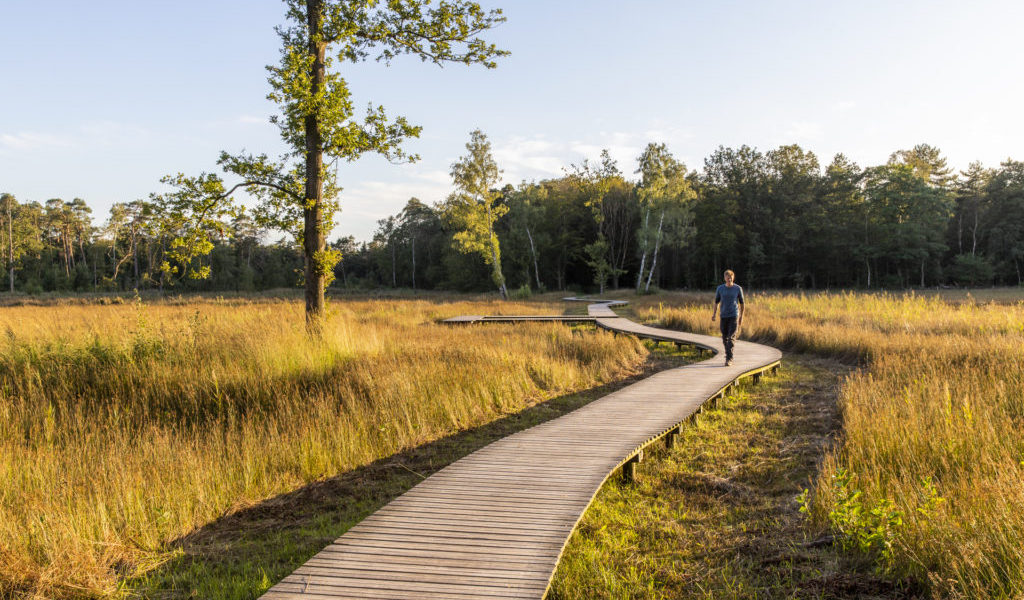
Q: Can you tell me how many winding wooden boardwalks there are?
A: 1